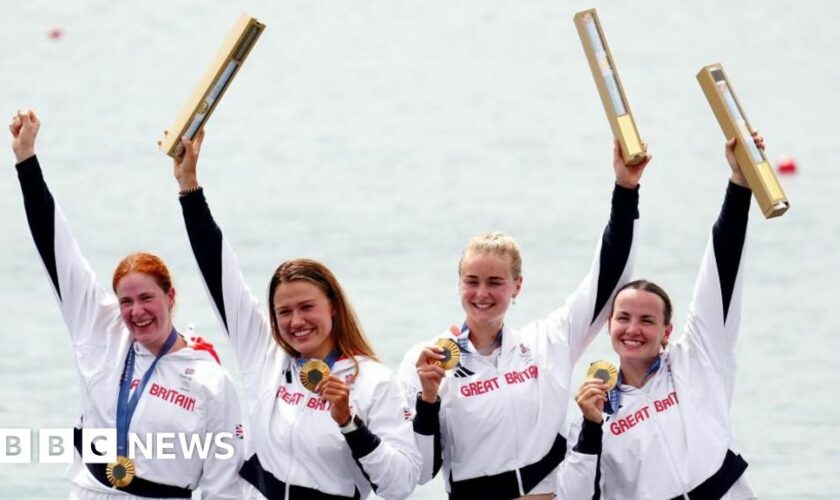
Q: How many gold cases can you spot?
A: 3